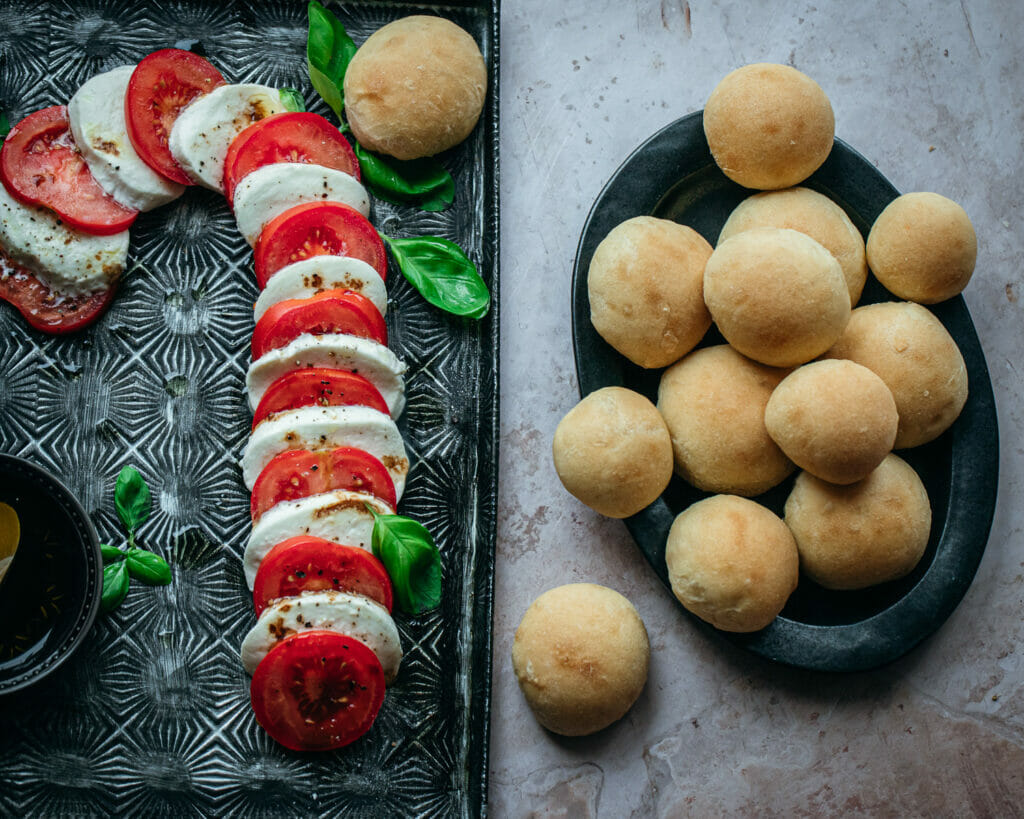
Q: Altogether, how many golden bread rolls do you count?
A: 13